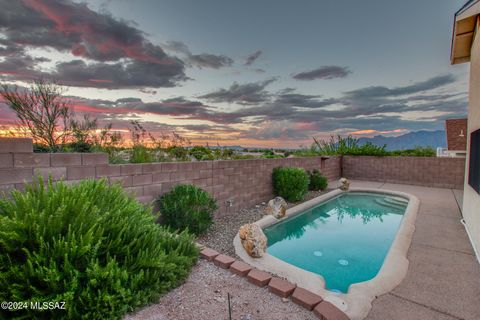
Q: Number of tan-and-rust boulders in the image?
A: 3